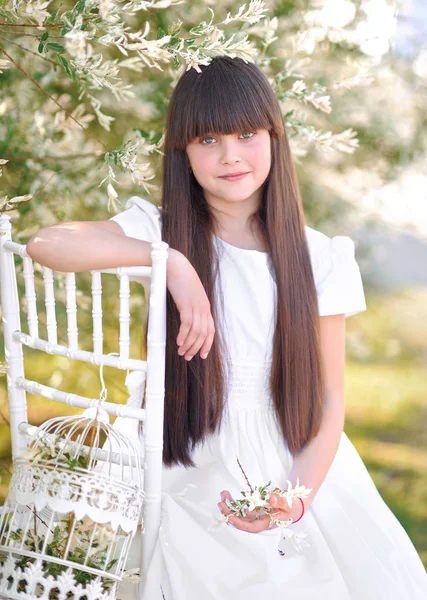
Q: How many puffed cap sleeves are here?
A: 2